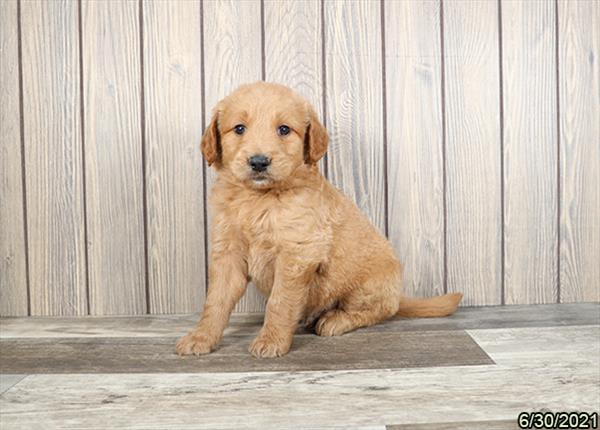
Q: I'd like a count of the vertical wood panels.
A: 11